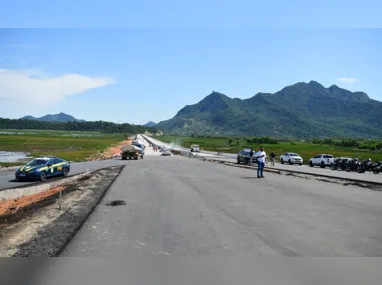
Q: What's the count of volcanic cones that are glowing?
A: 0